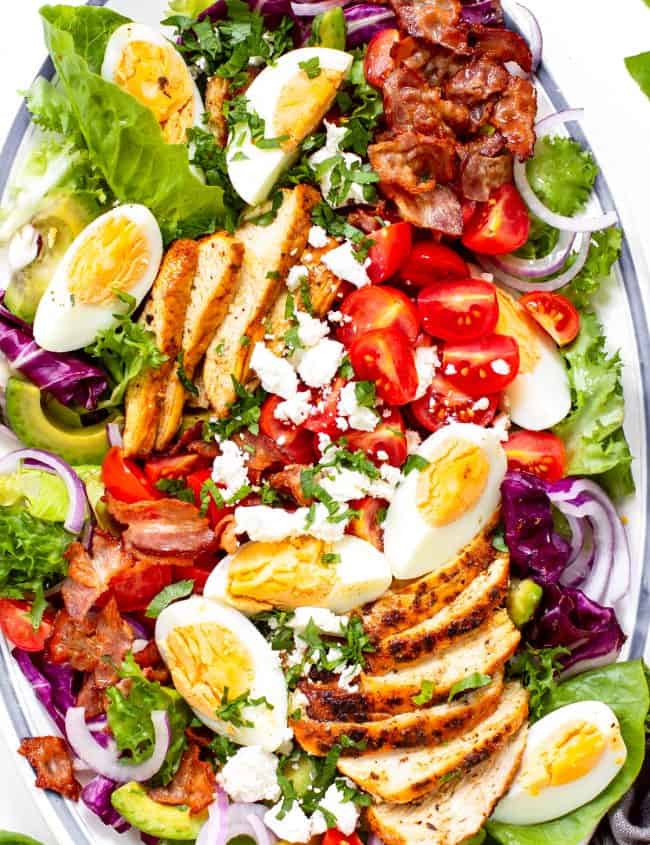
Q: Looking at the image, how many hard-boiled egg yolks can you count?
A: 8